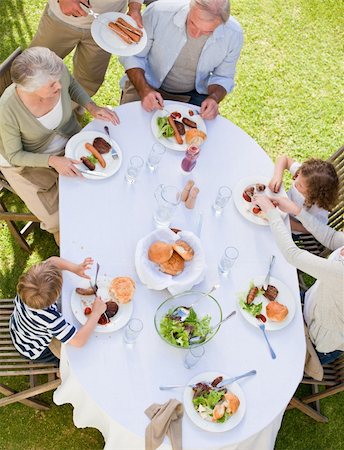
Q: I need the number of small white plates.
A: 7